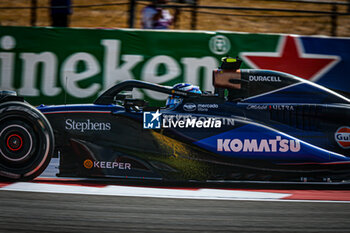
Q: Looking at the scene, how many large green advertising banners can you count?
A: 1